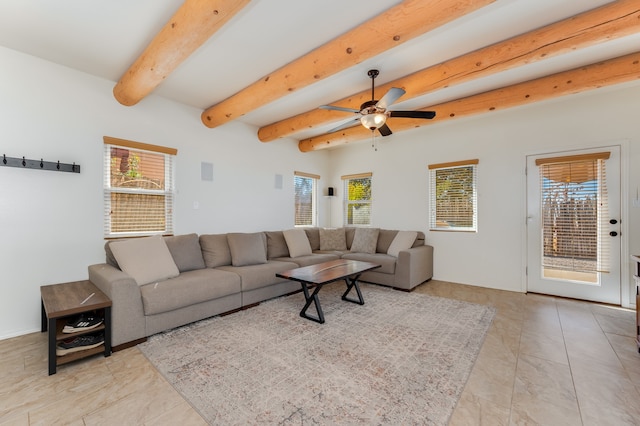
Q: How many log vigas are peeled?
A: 4